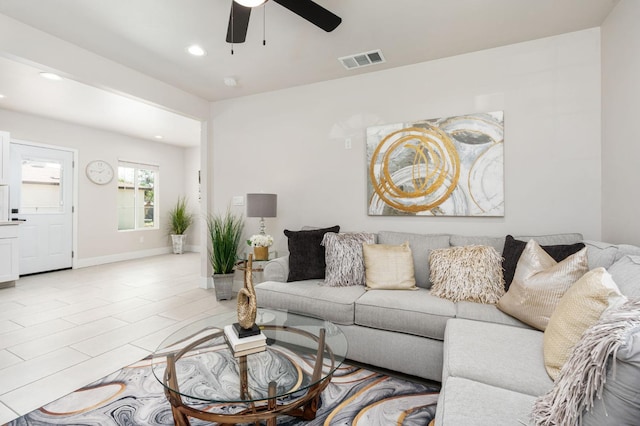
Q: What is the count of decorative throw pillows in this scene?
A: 8